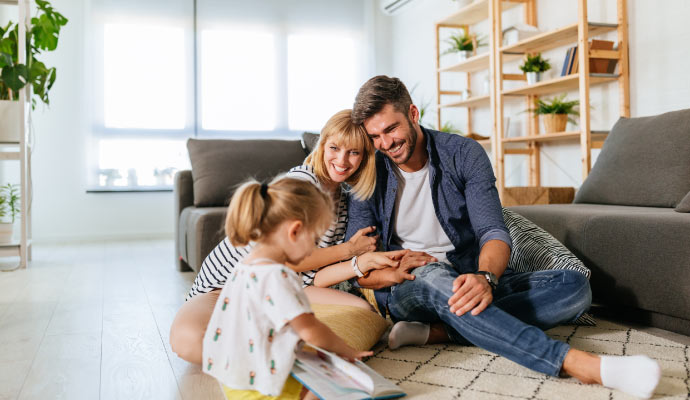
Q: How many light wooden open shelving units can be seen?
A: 2